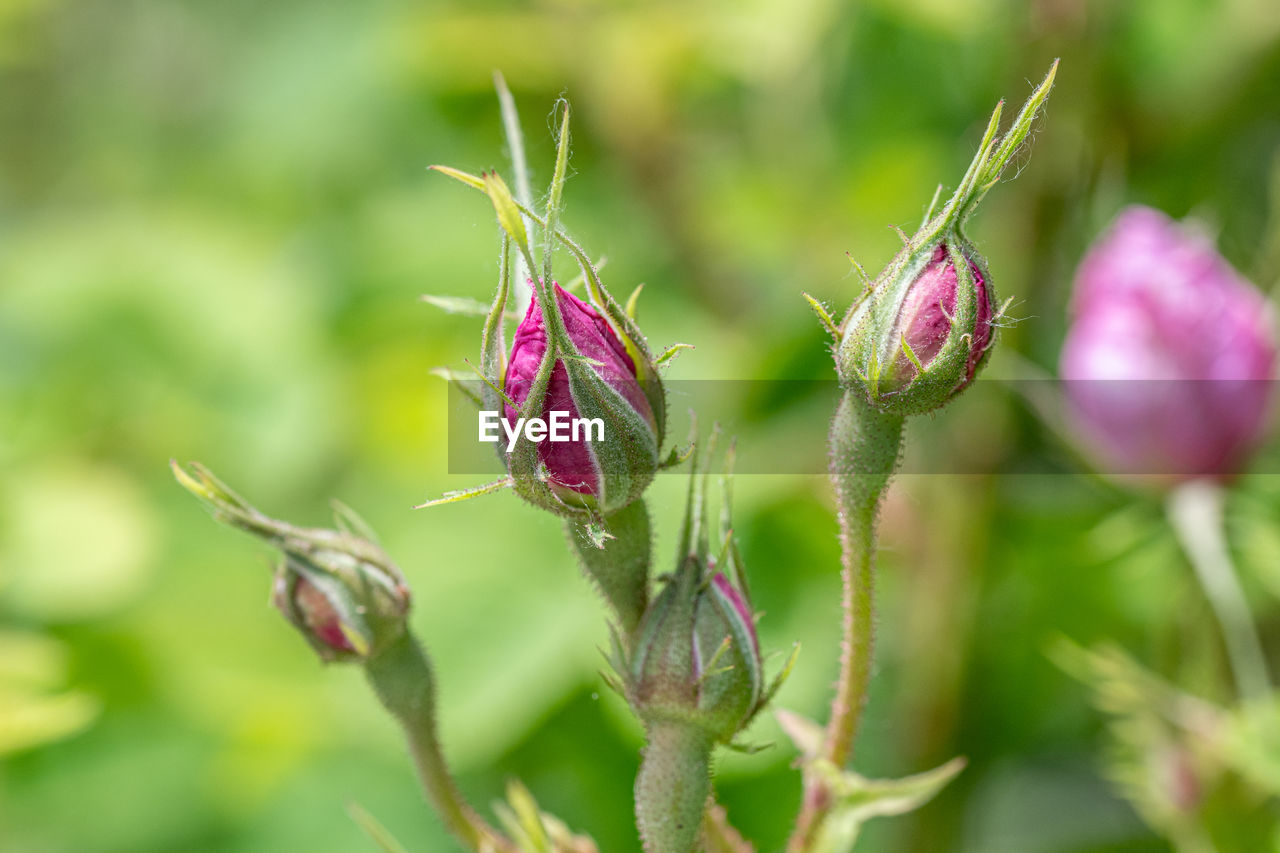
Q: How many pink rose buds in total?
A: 5